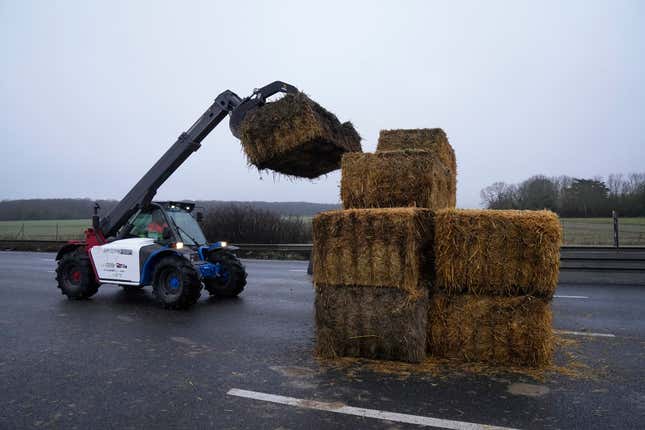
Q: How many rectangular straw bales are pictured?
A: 7